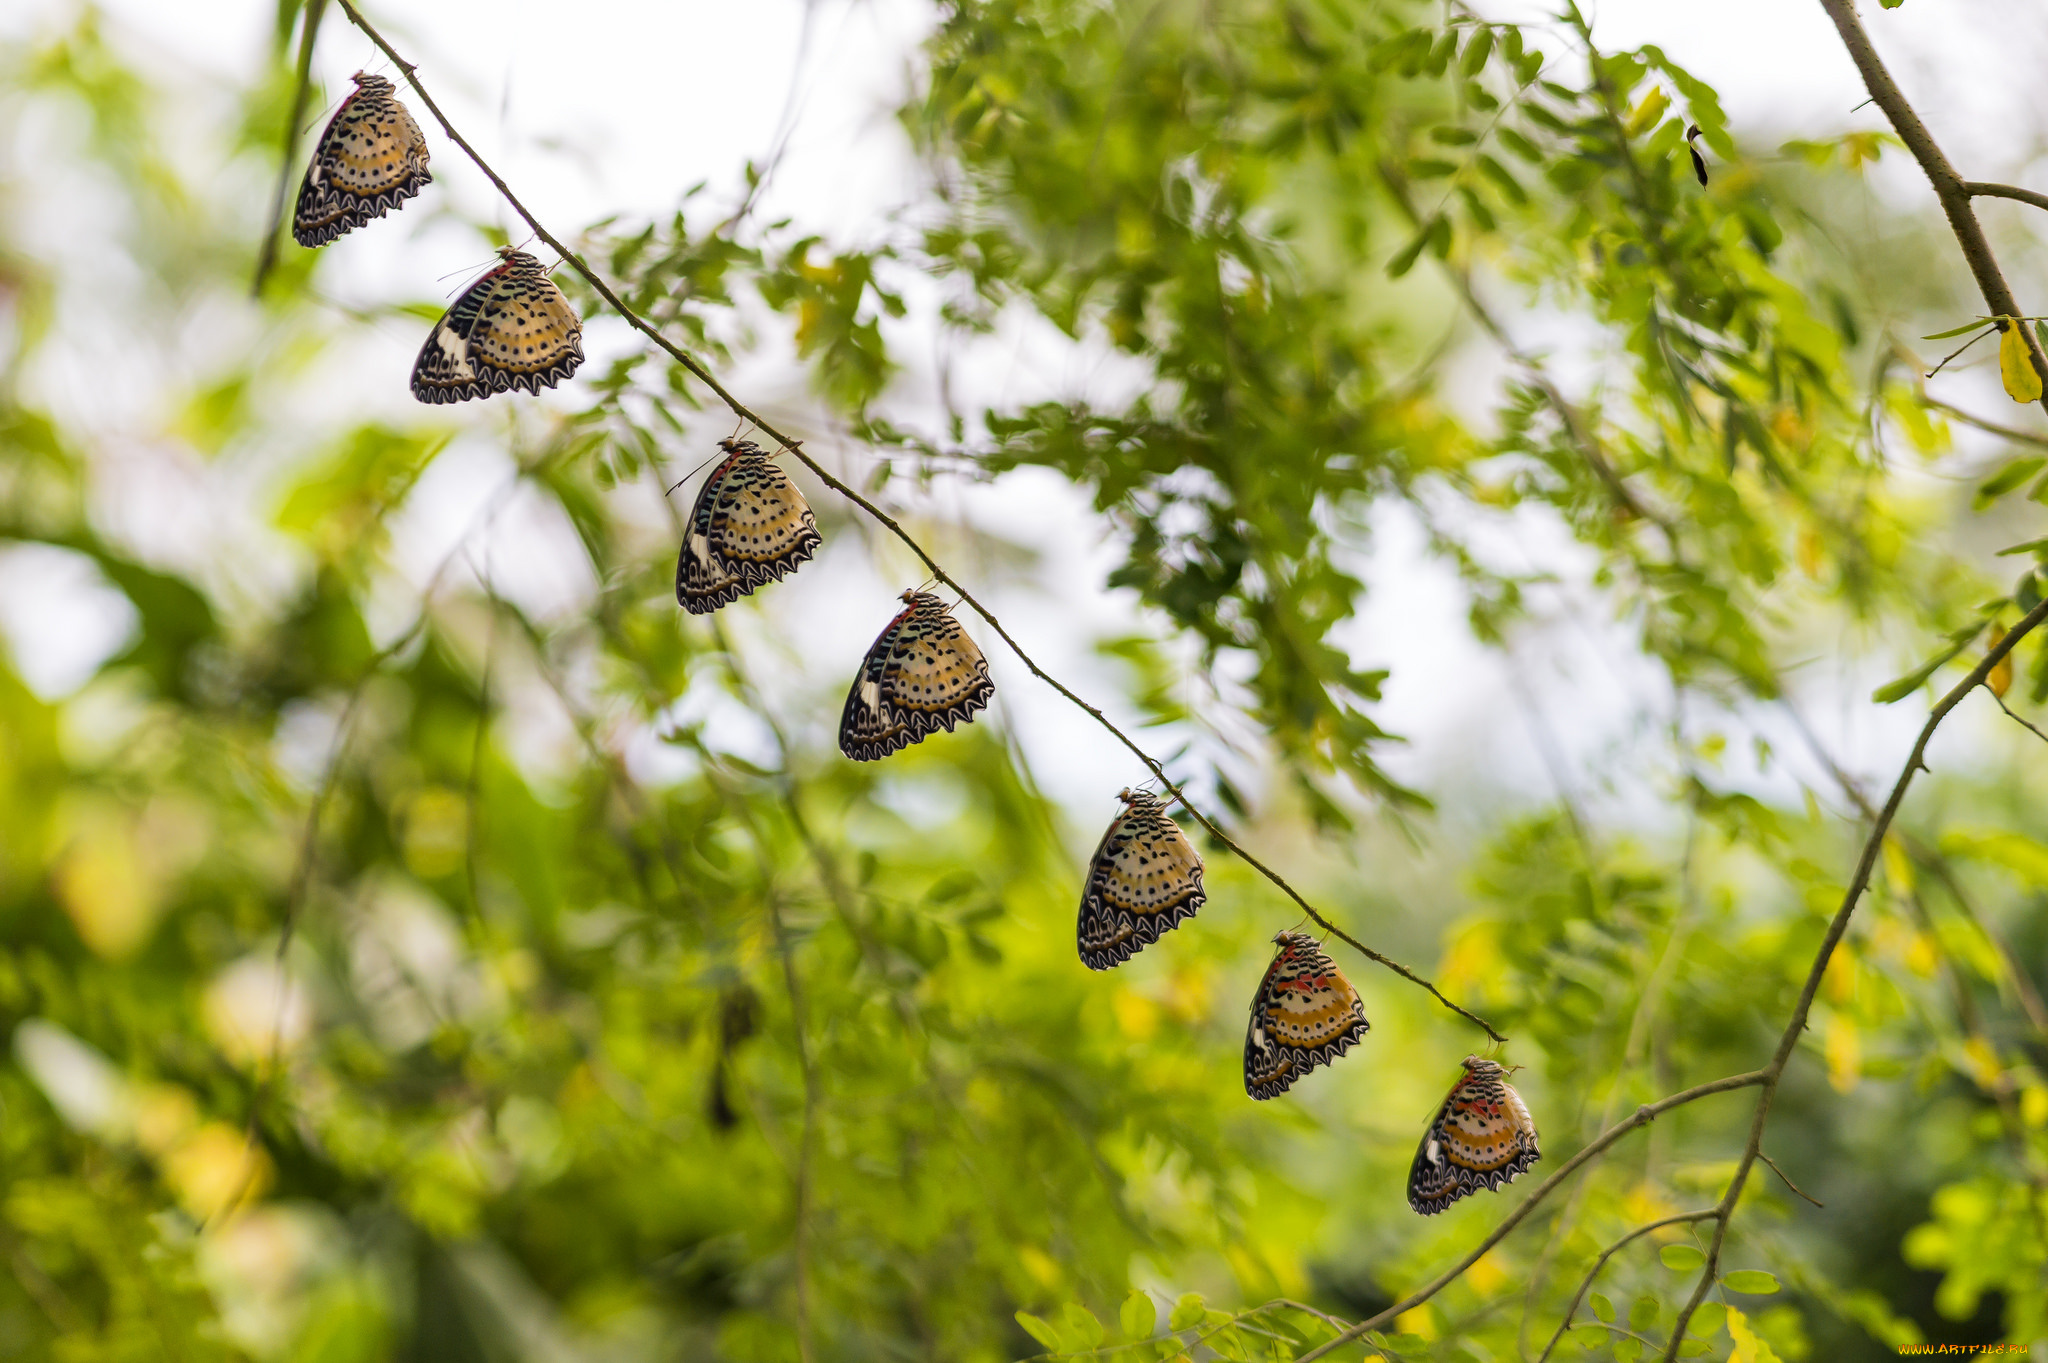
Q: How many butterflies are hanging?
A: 7